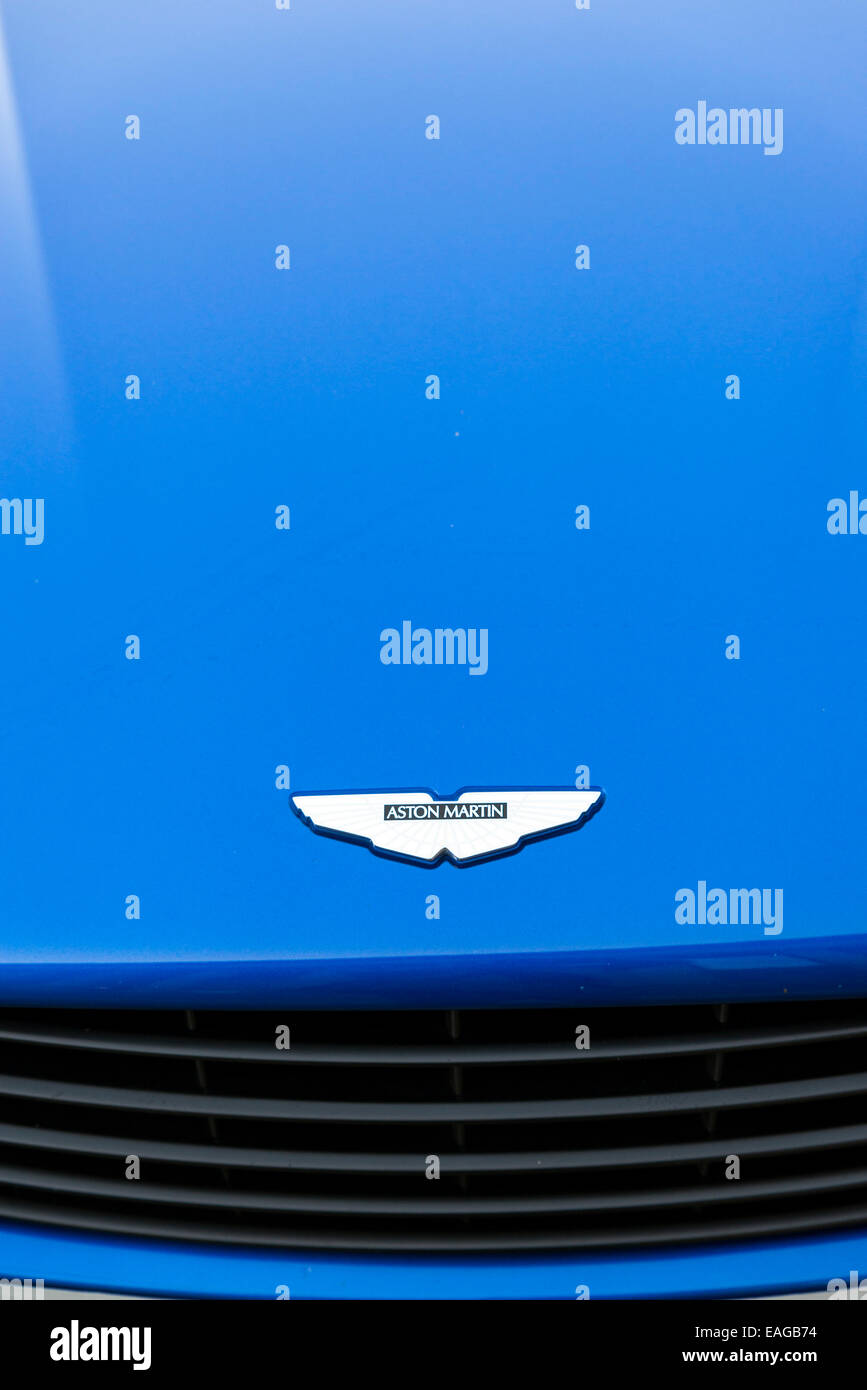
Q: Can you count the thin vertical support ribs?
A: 3